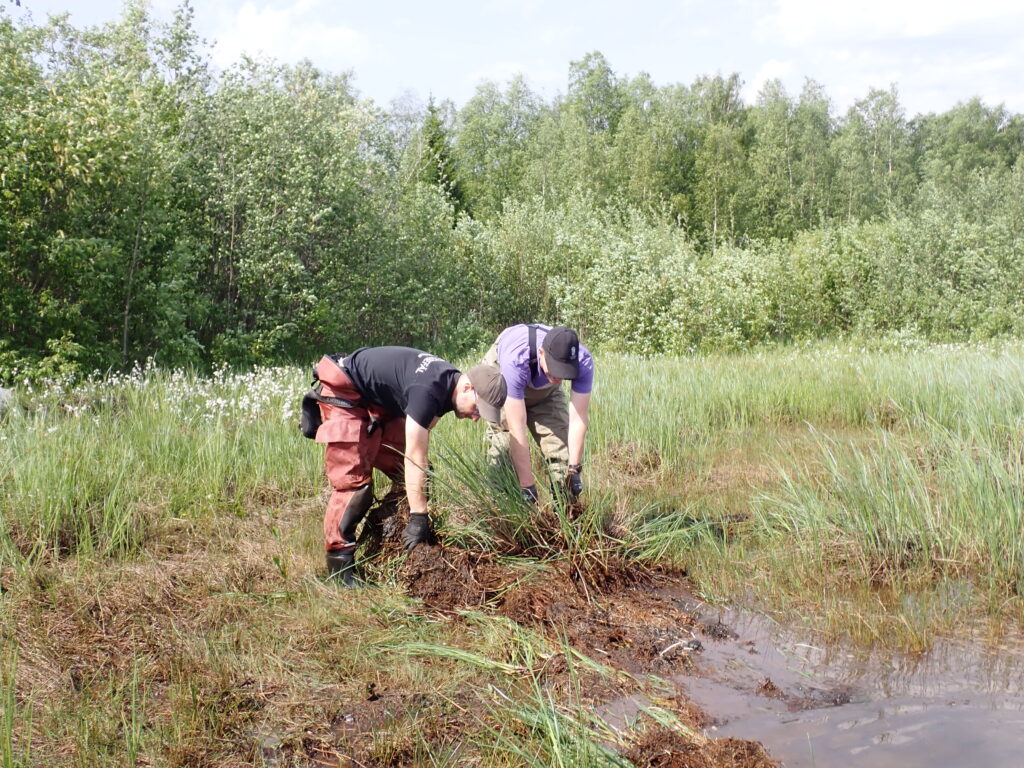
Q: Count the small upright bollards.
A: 0